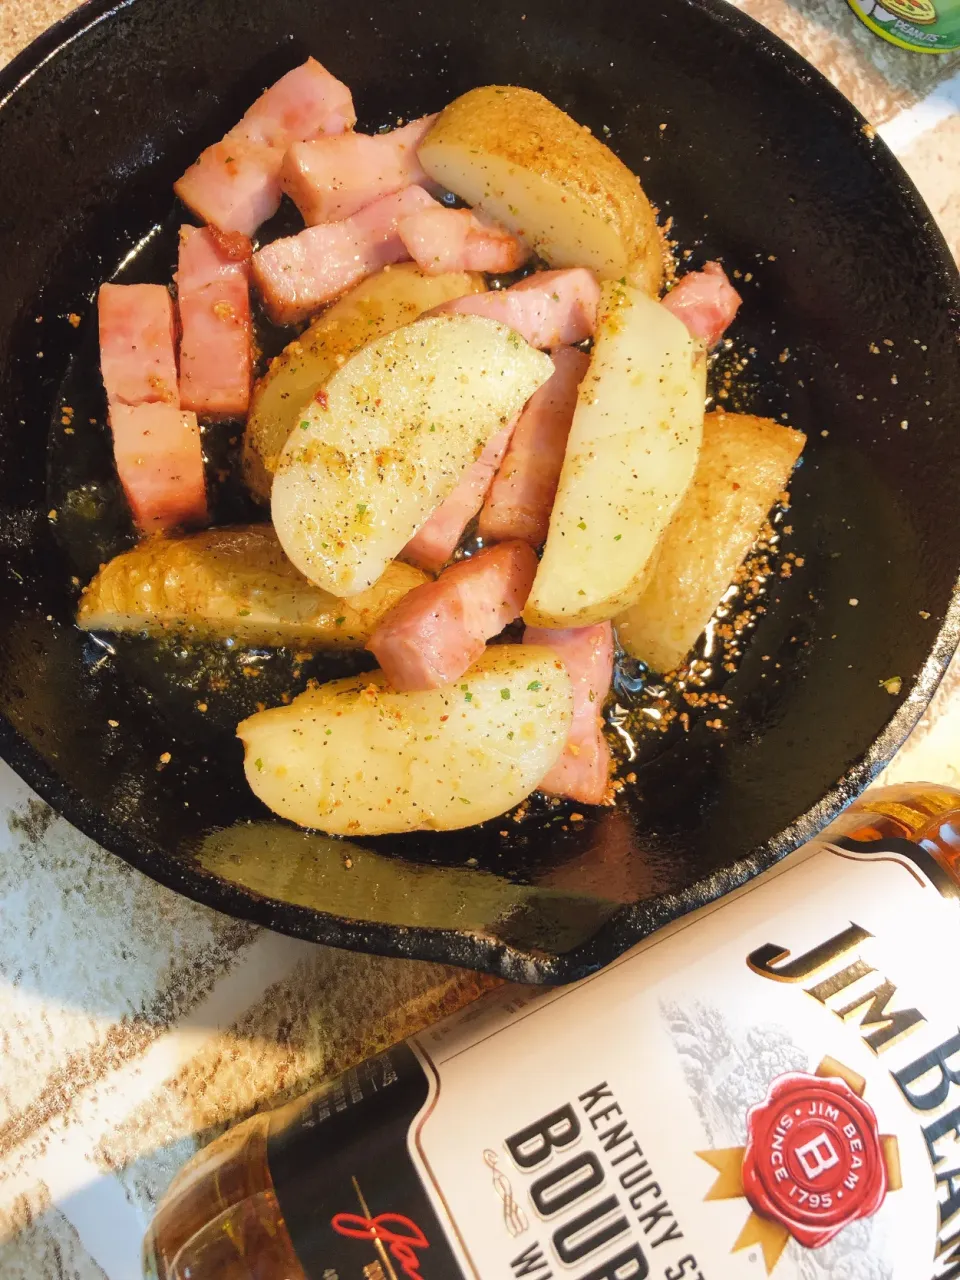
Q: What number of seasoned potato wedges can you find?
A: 7